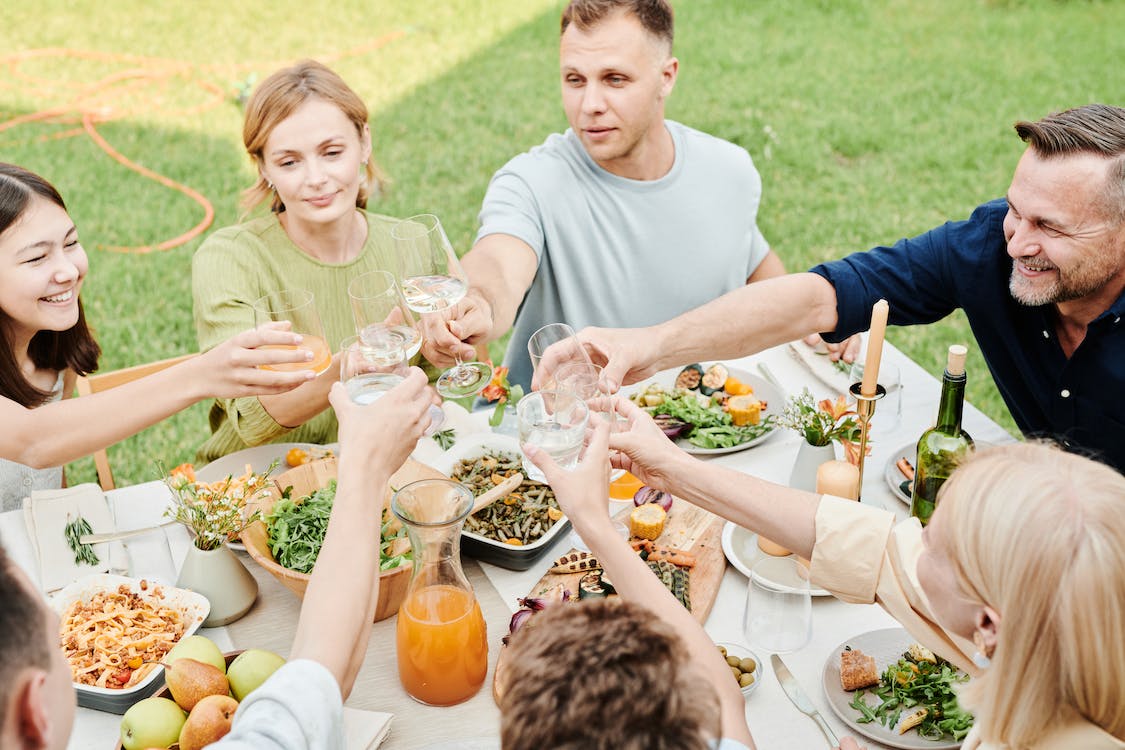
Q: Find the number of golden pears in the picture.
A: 2